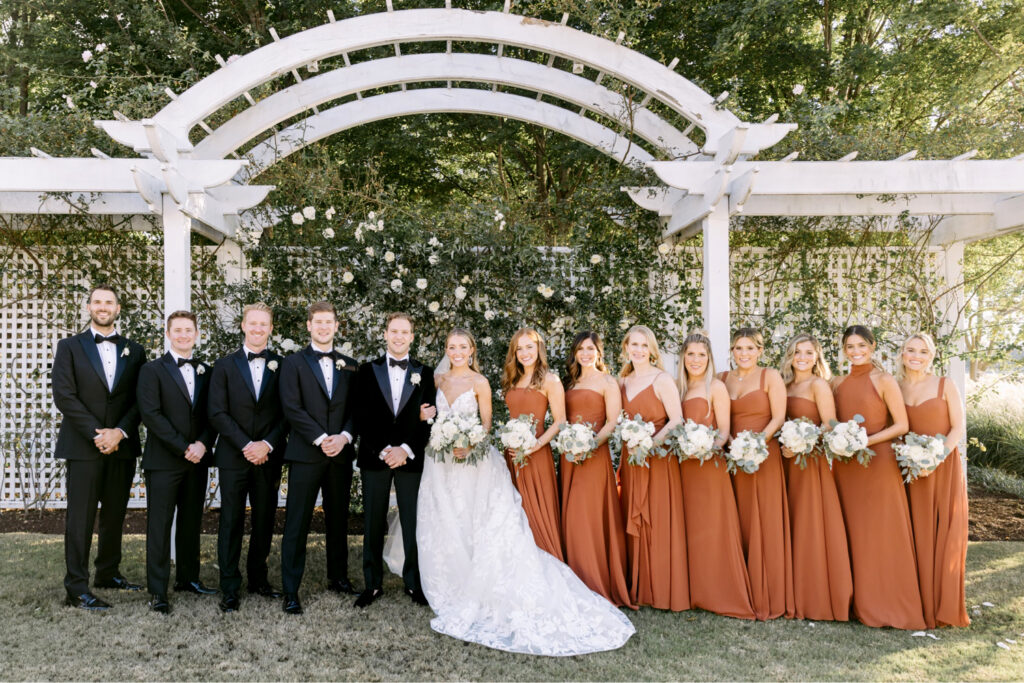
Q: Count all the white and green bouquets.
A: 9